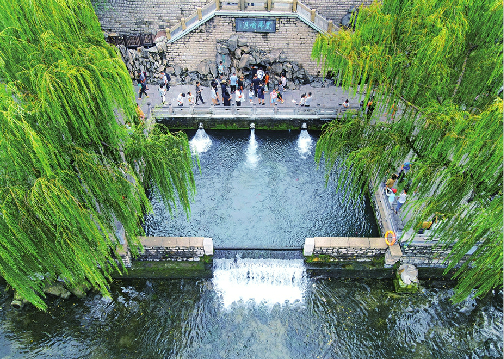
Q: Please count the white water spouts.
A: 3